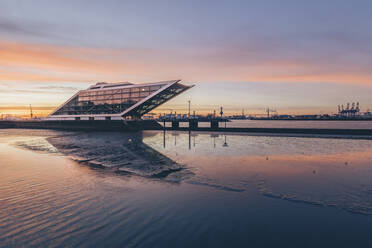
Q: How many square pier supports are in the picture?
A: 3